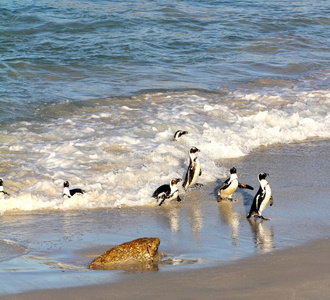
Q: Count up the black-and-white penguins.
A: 7